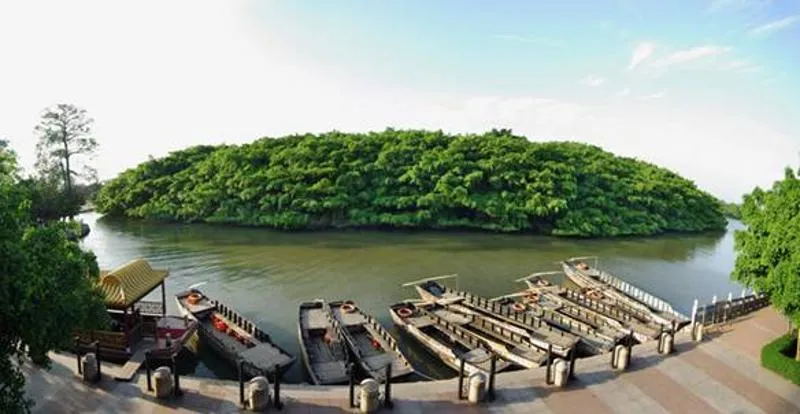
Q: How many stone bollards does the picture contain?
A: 9